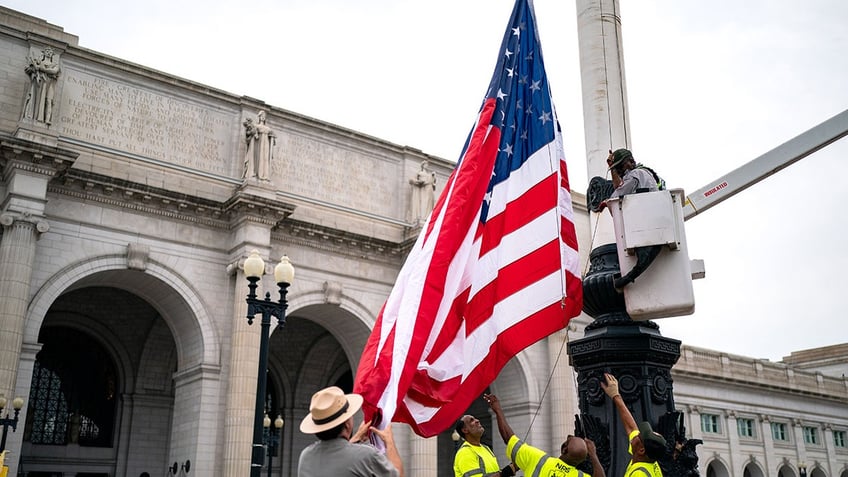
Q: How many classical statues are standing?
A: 3